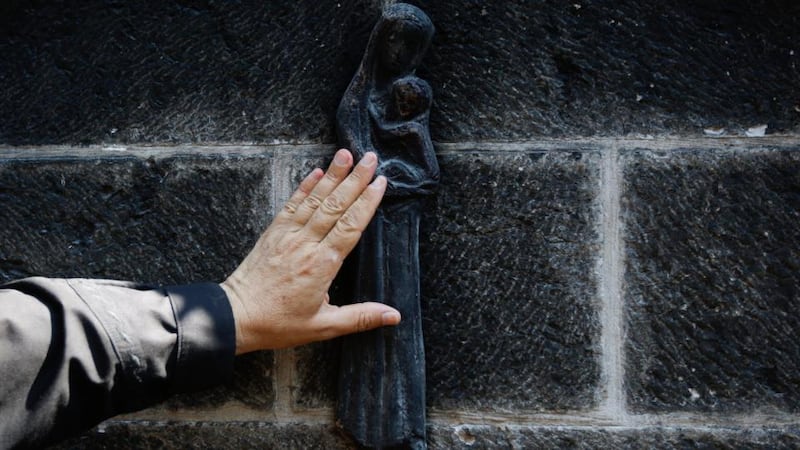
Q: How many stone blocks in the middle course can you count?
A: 3